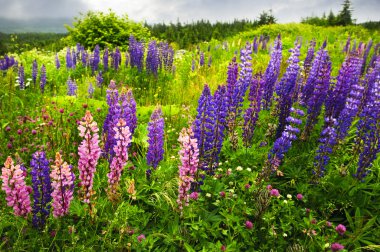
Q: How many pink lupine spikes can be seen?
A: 5